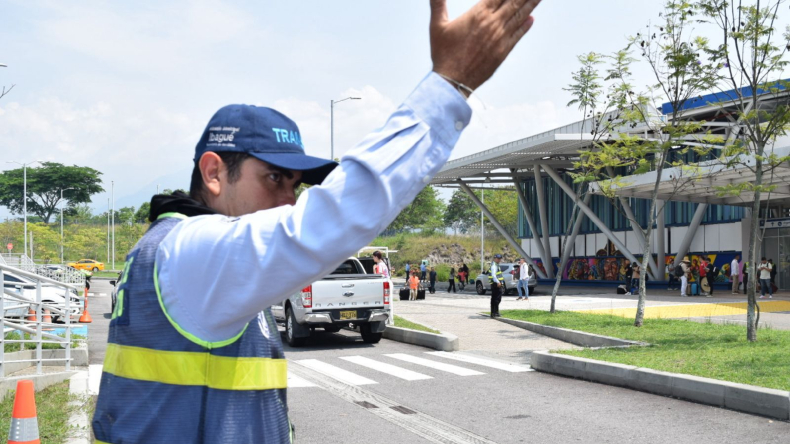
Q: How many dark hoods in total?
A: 1